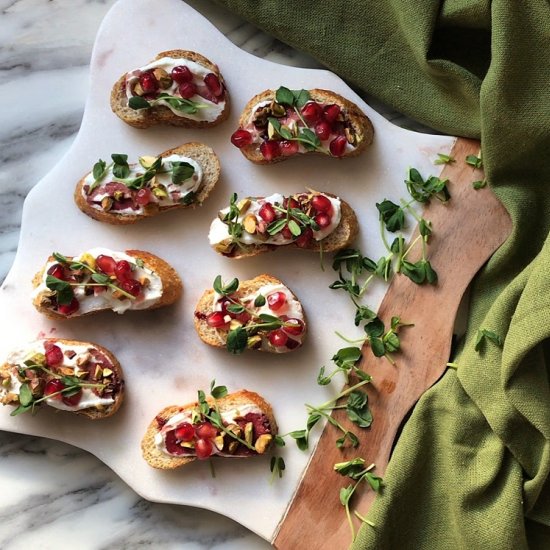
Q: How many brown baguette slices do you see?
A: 8